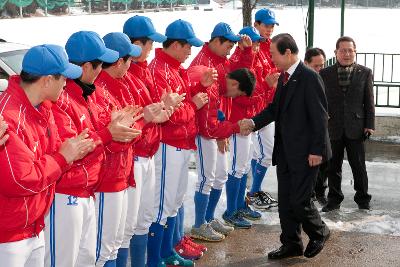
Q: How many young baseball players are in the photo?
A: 9